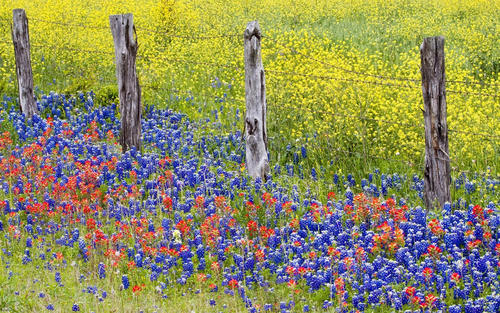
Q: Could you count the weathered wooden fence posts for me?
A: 4